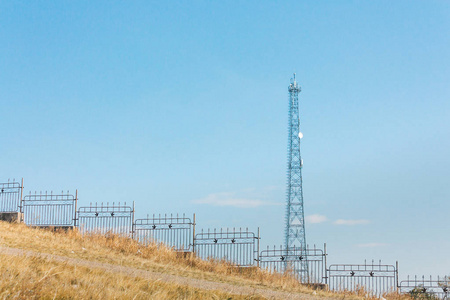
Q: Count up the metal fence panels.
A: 8